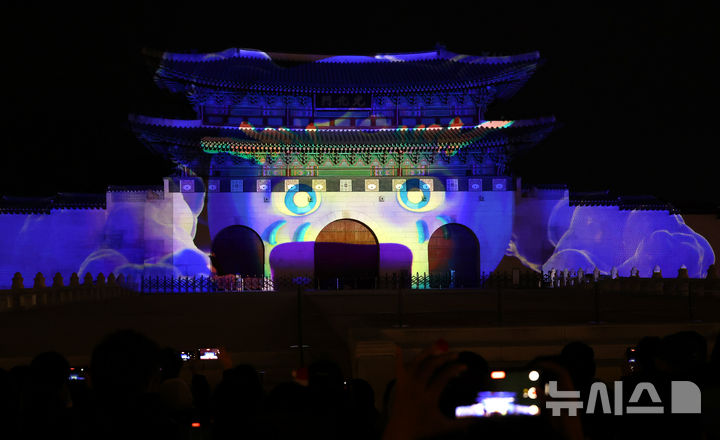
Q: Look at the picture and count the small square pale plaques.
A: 13